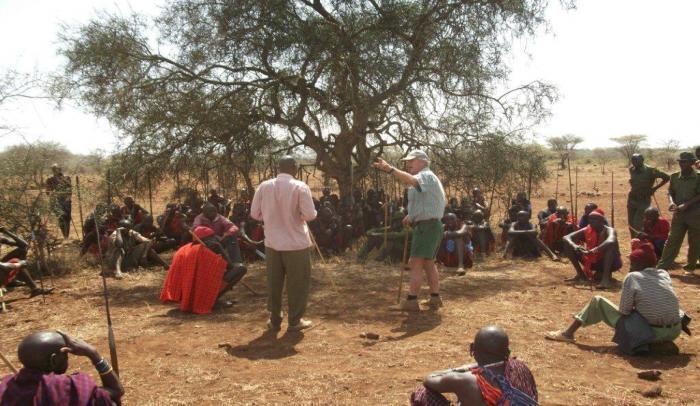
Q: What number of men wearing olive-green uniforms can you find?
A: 2